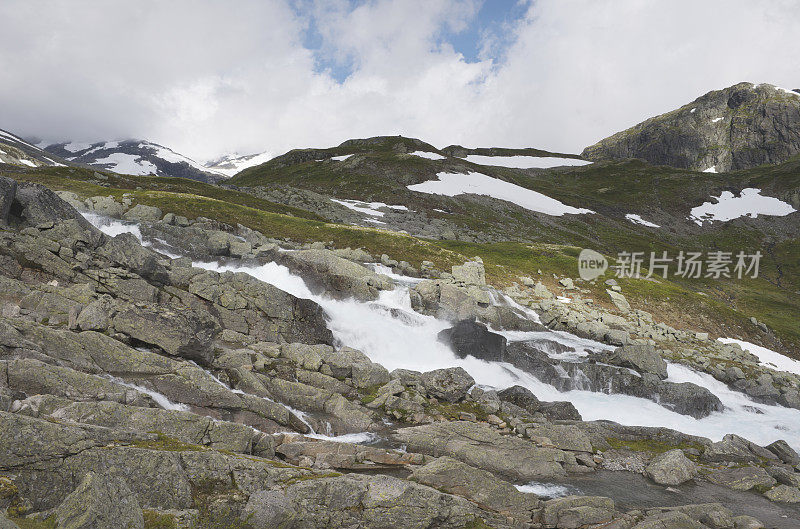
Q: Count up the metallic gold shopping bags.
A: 0